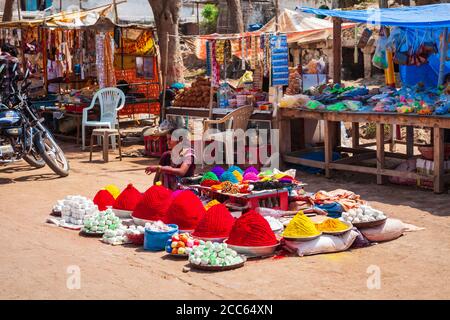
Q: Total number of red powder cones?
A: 6